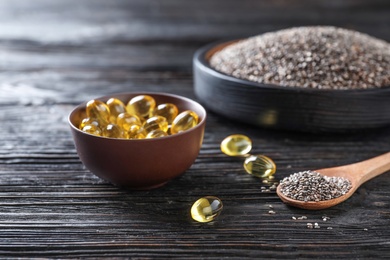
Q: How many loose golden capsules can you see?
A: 3